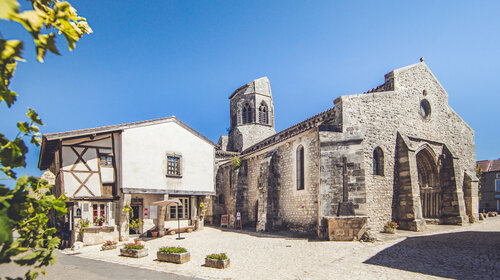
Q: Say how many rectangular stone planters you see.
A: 4